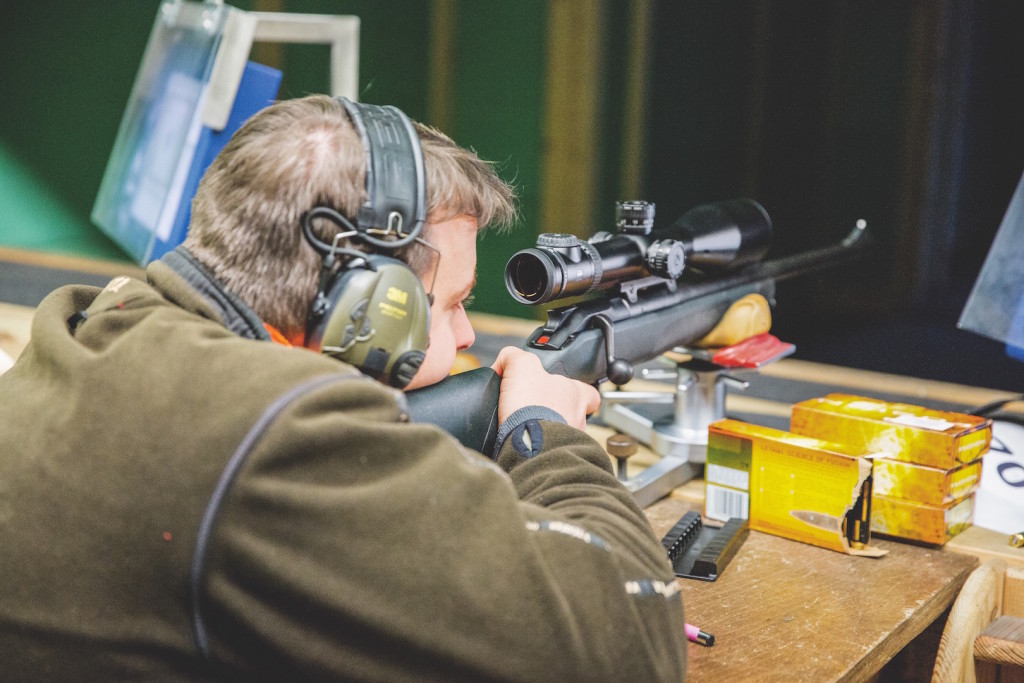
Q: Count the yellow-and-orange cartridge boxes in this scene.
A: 4